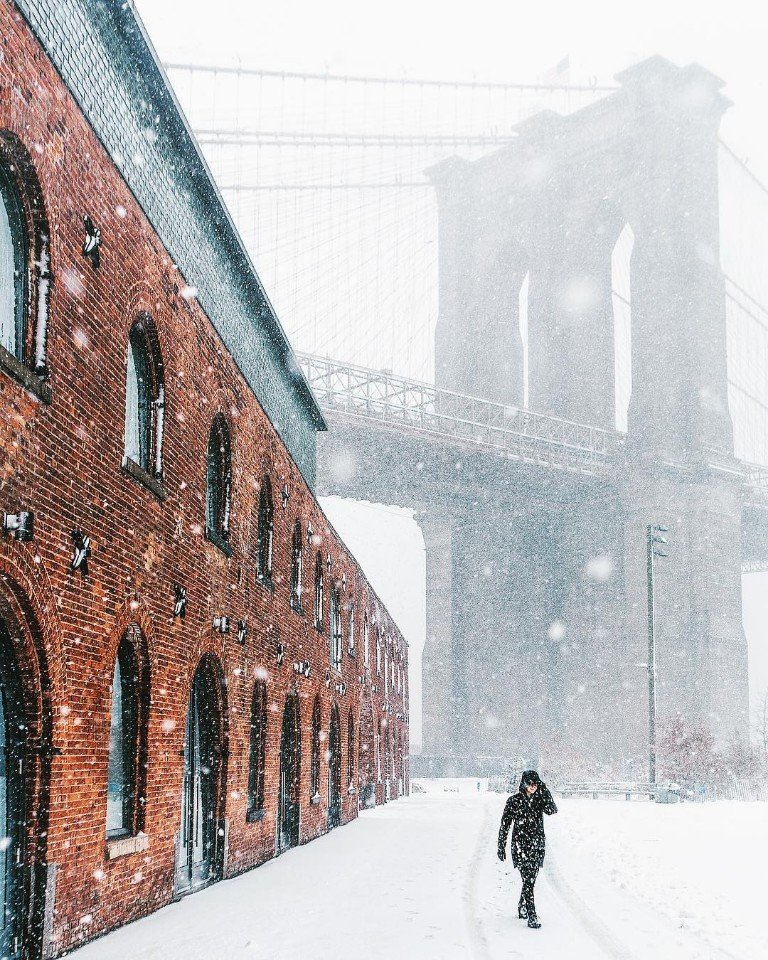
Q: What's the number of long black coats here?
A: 1